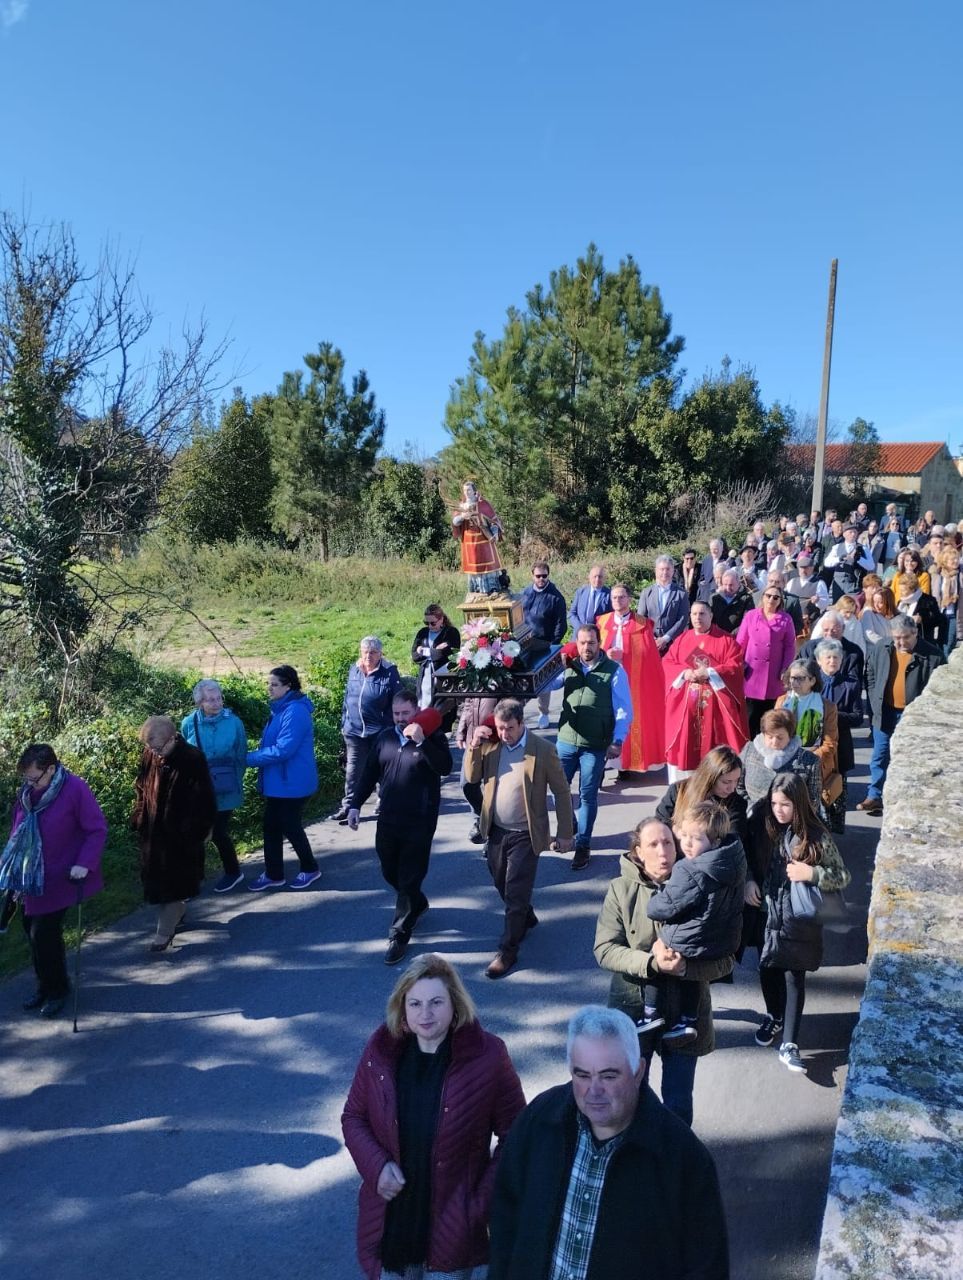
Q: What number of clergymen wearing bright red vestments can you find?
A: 2